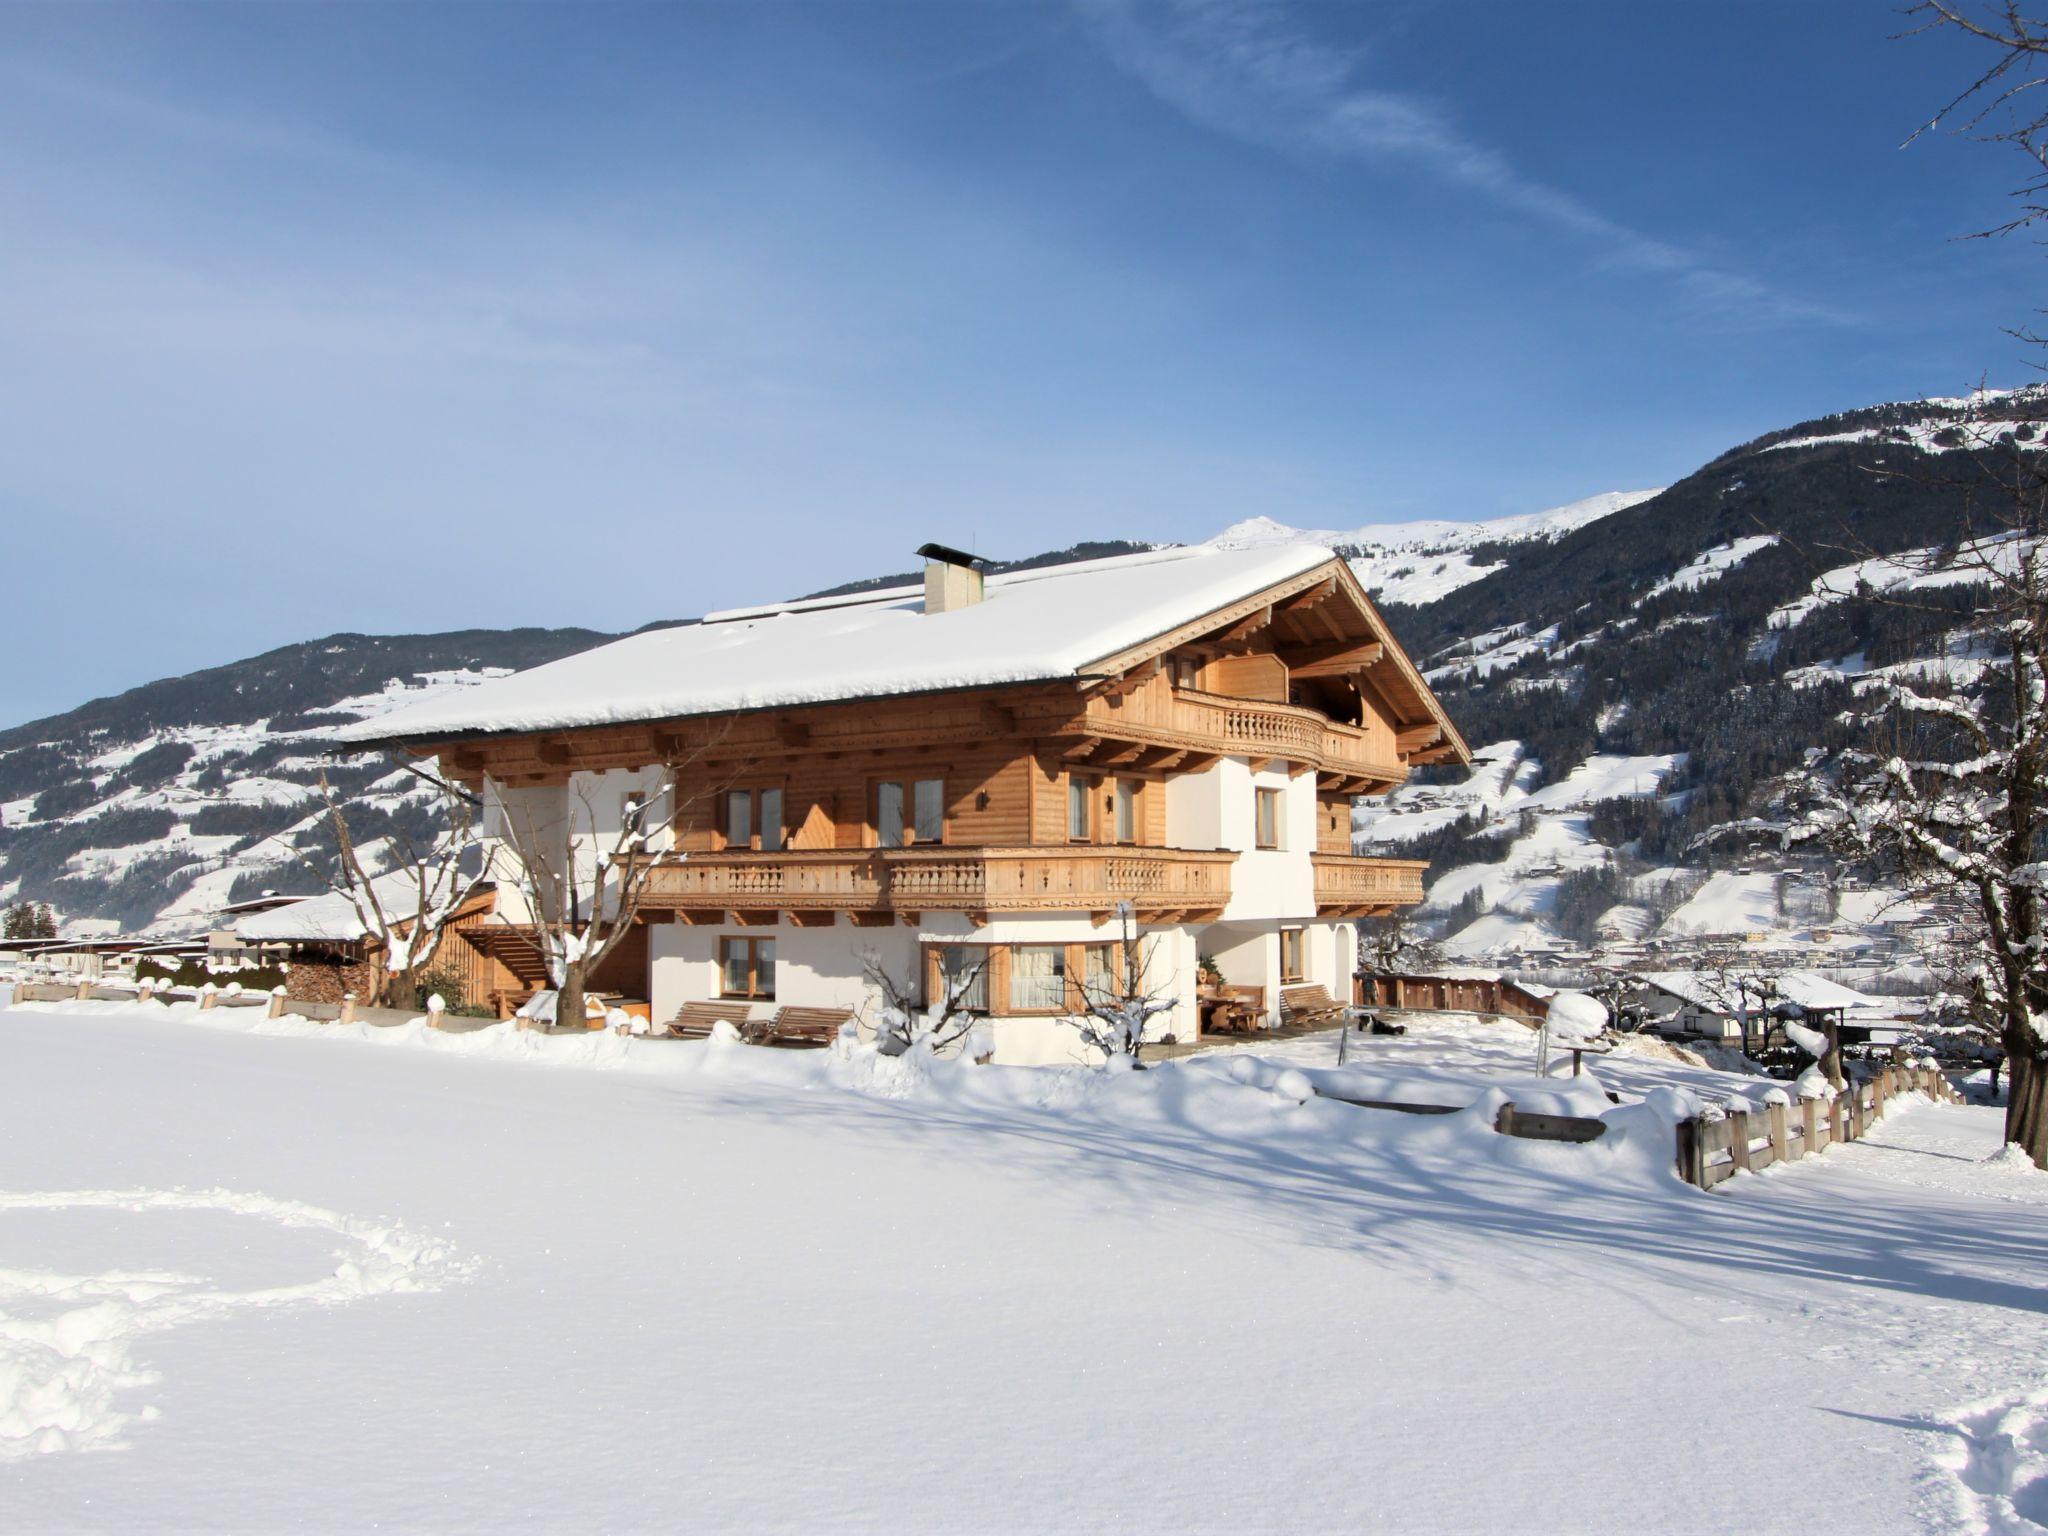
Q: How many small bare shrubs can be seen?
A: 2